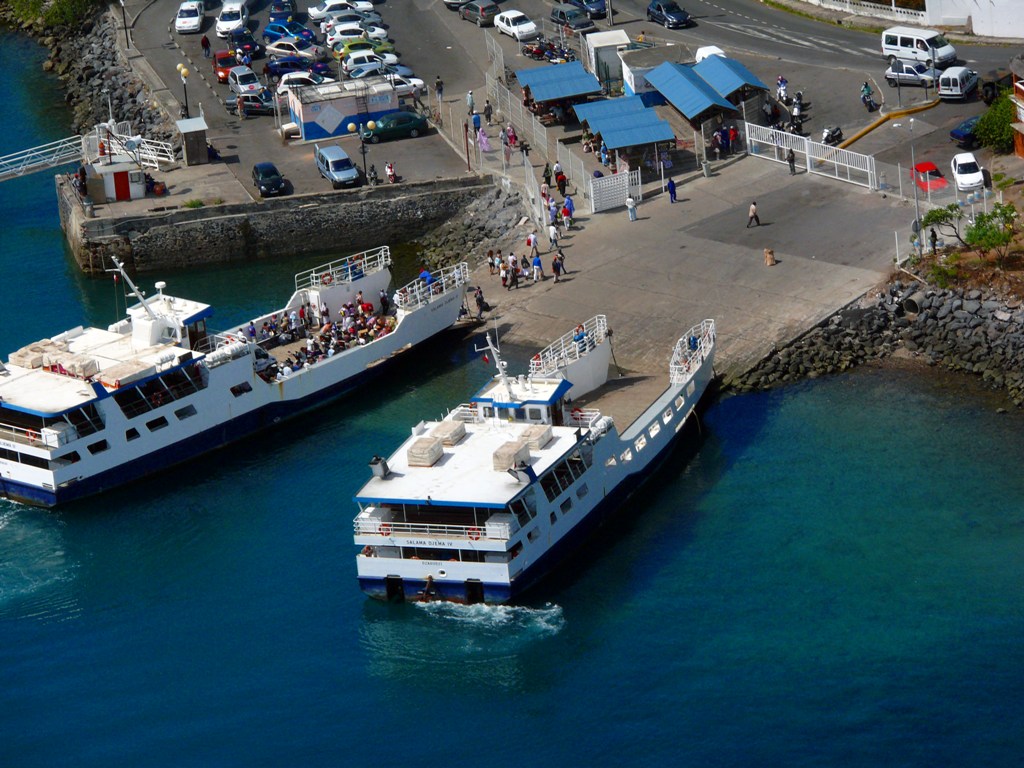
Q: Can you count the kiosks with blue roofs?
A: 4